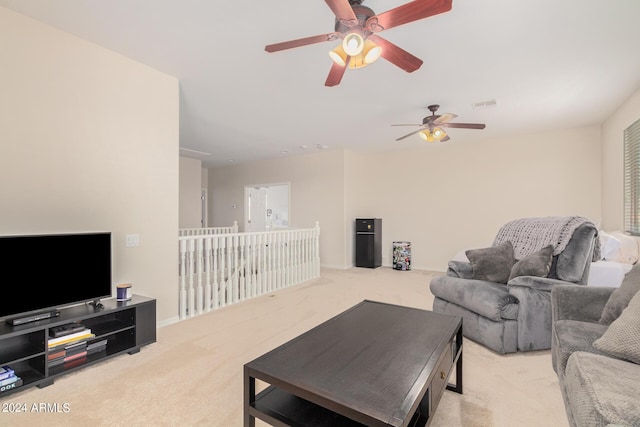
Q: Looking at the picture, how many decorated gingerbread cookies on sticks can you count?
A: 0